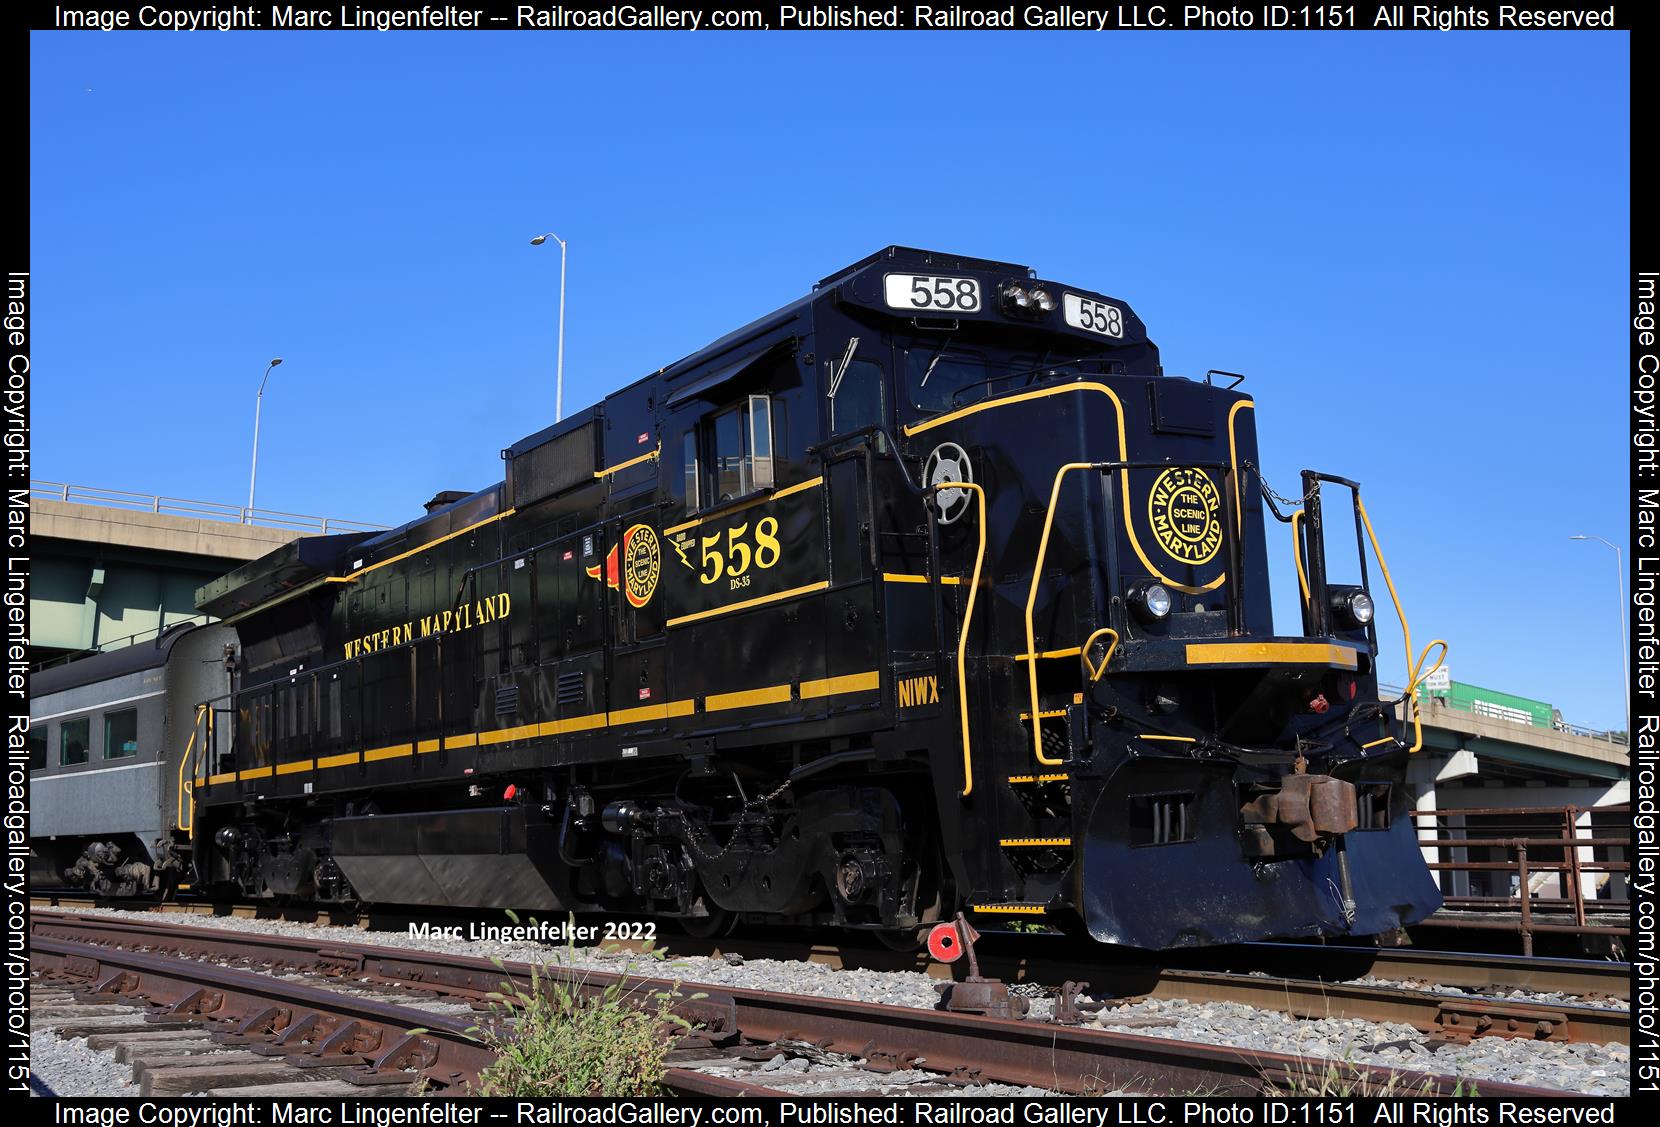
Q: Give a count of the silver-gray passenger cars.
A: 1